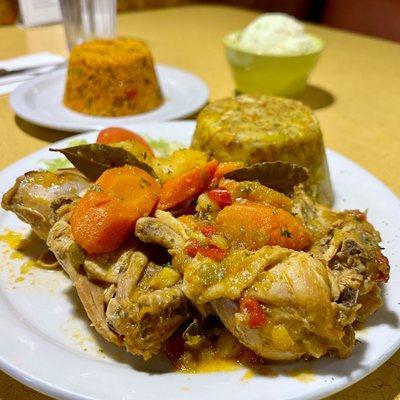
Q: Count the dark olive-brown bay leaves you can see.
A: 2